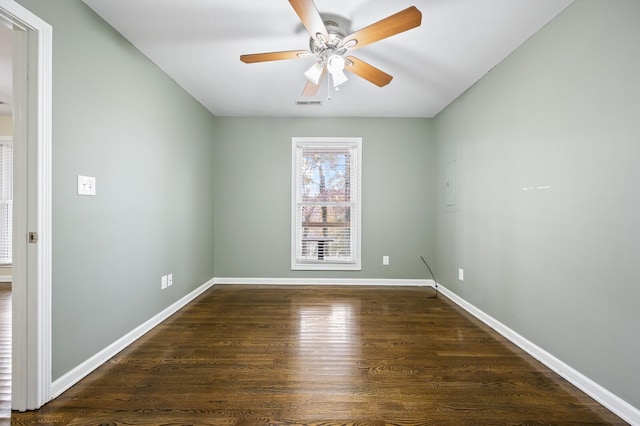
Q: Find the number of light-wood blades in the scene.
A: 5